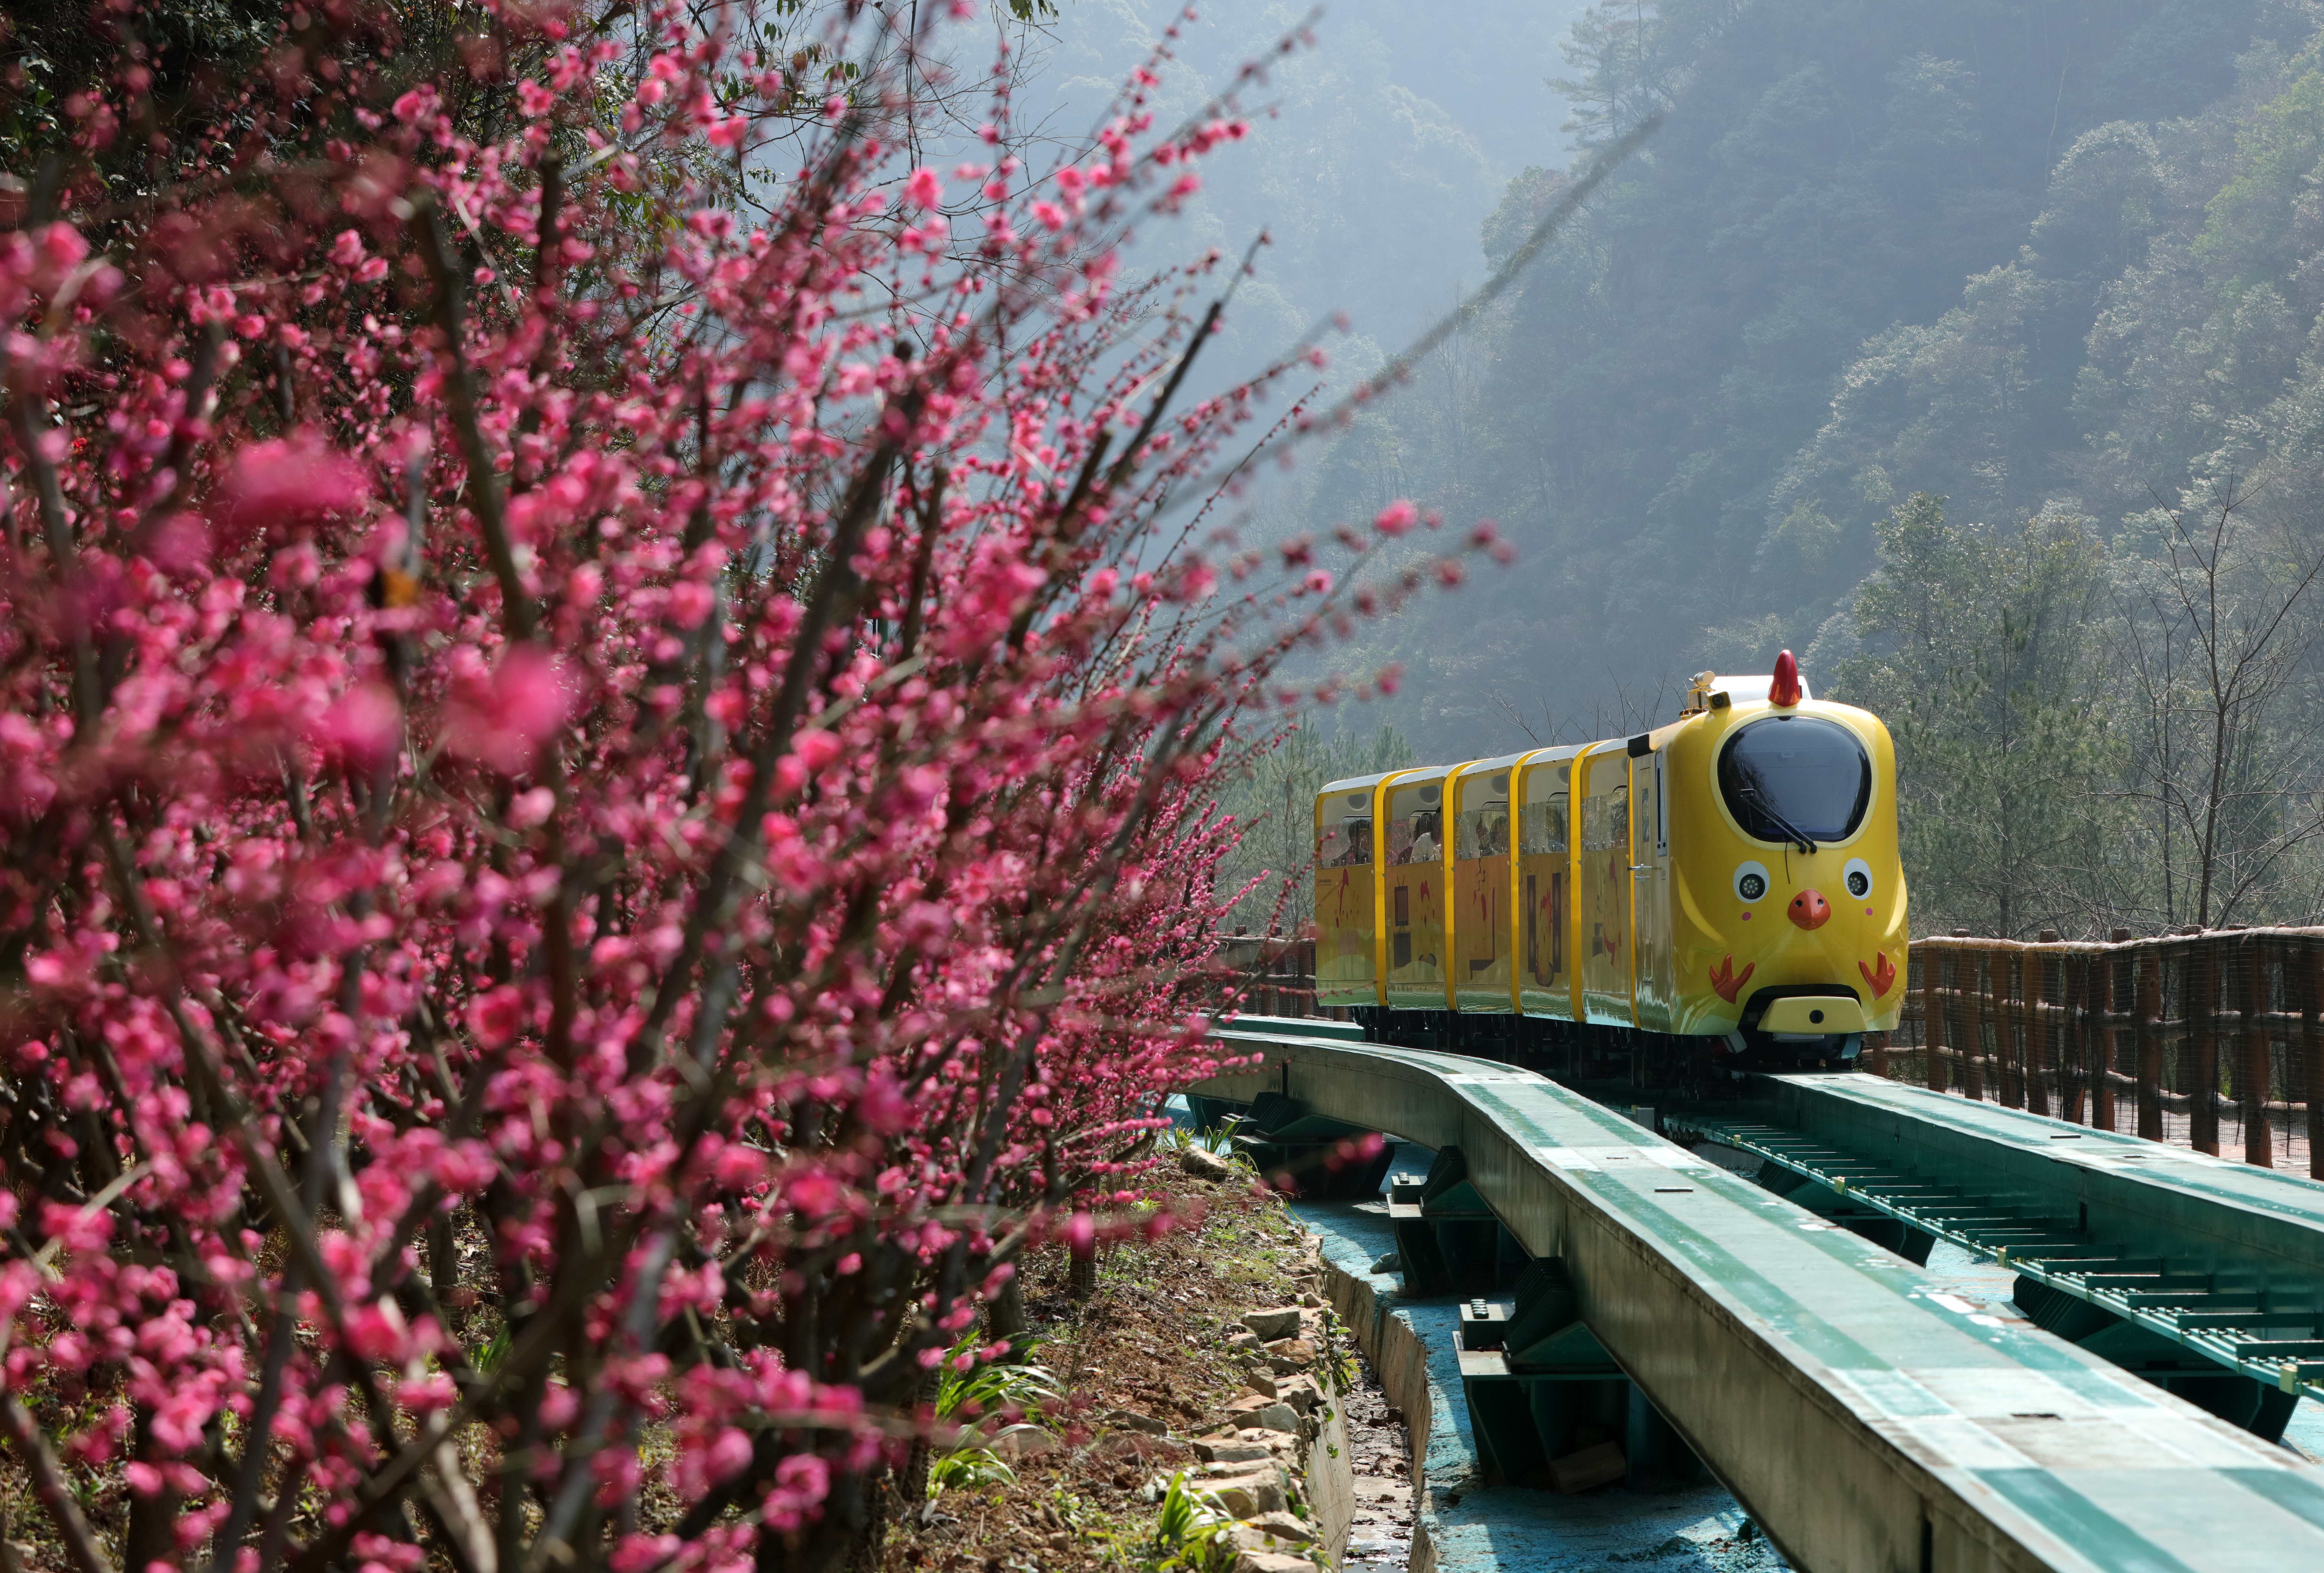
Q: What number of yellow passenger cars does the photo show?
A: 5